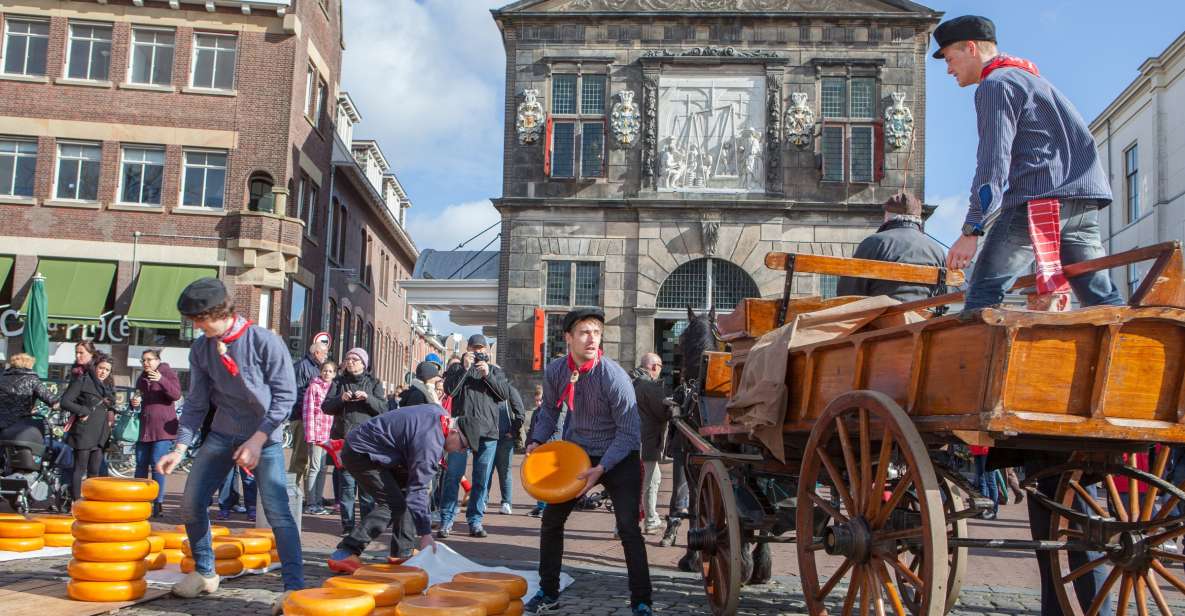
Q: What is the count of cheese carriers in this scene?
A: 4